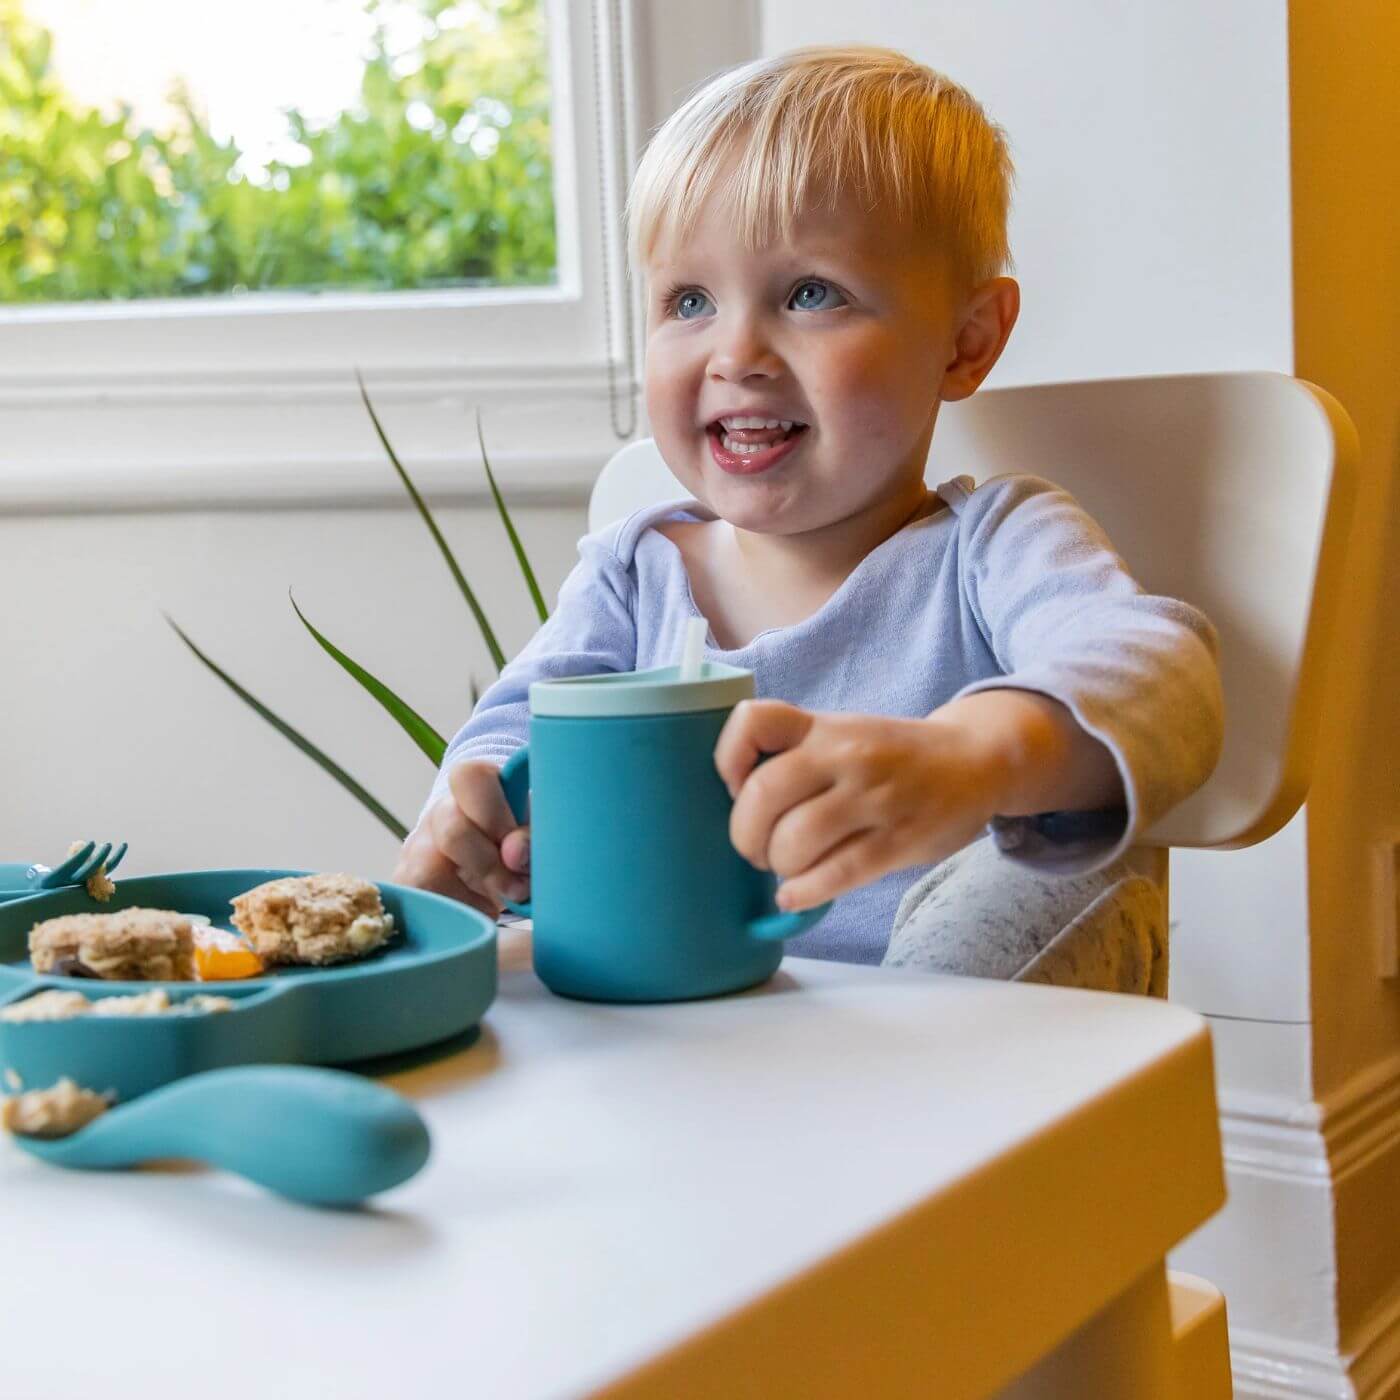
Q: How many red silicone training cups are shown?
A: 0